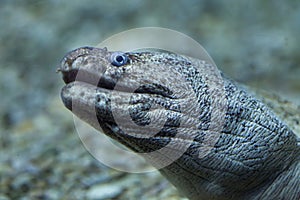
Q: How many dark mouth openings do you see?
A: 1